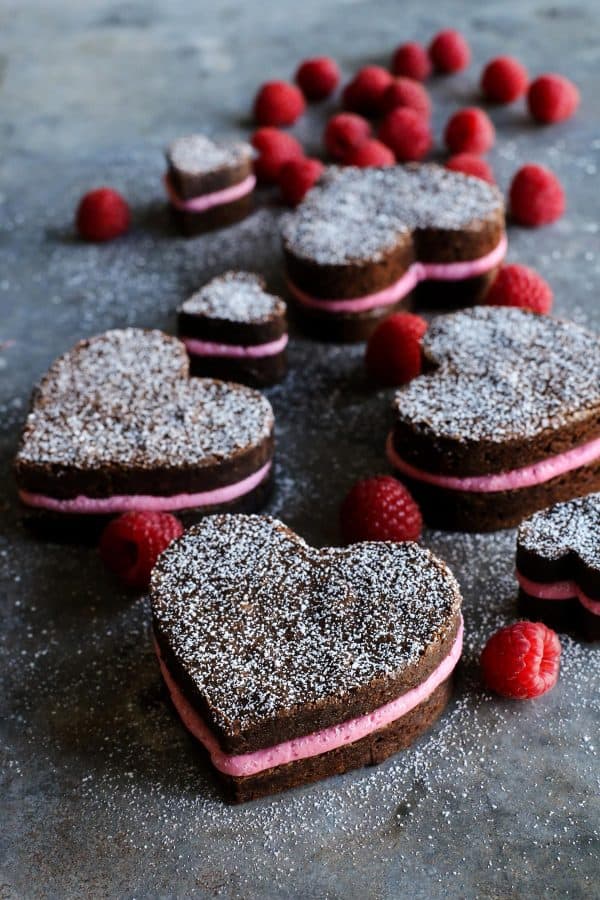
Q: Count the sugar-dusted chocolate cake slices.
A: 7